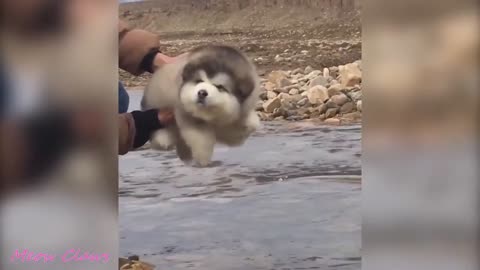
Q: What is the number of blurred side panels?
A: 2